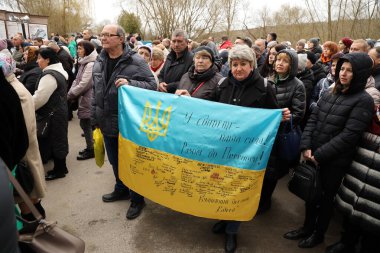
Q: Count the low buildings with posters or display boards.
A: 1